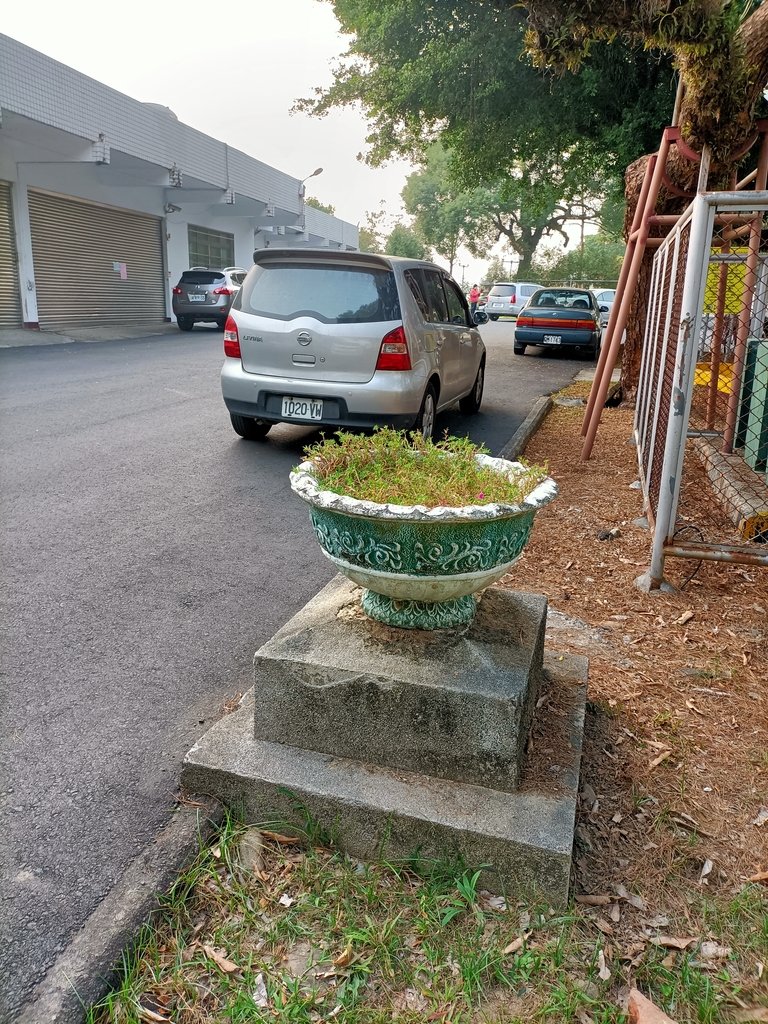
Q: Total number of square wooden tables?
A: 0